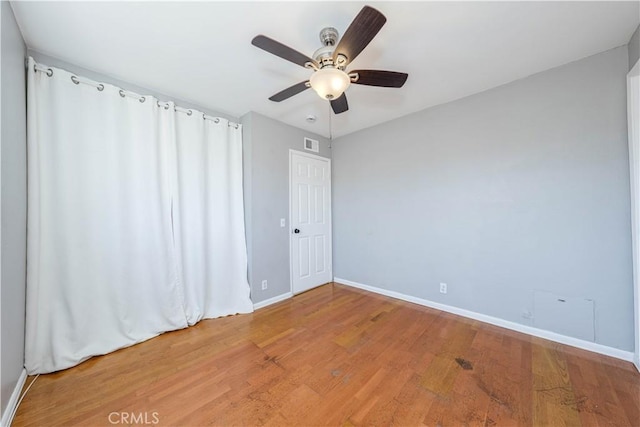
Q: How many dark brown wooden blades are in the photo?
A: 5